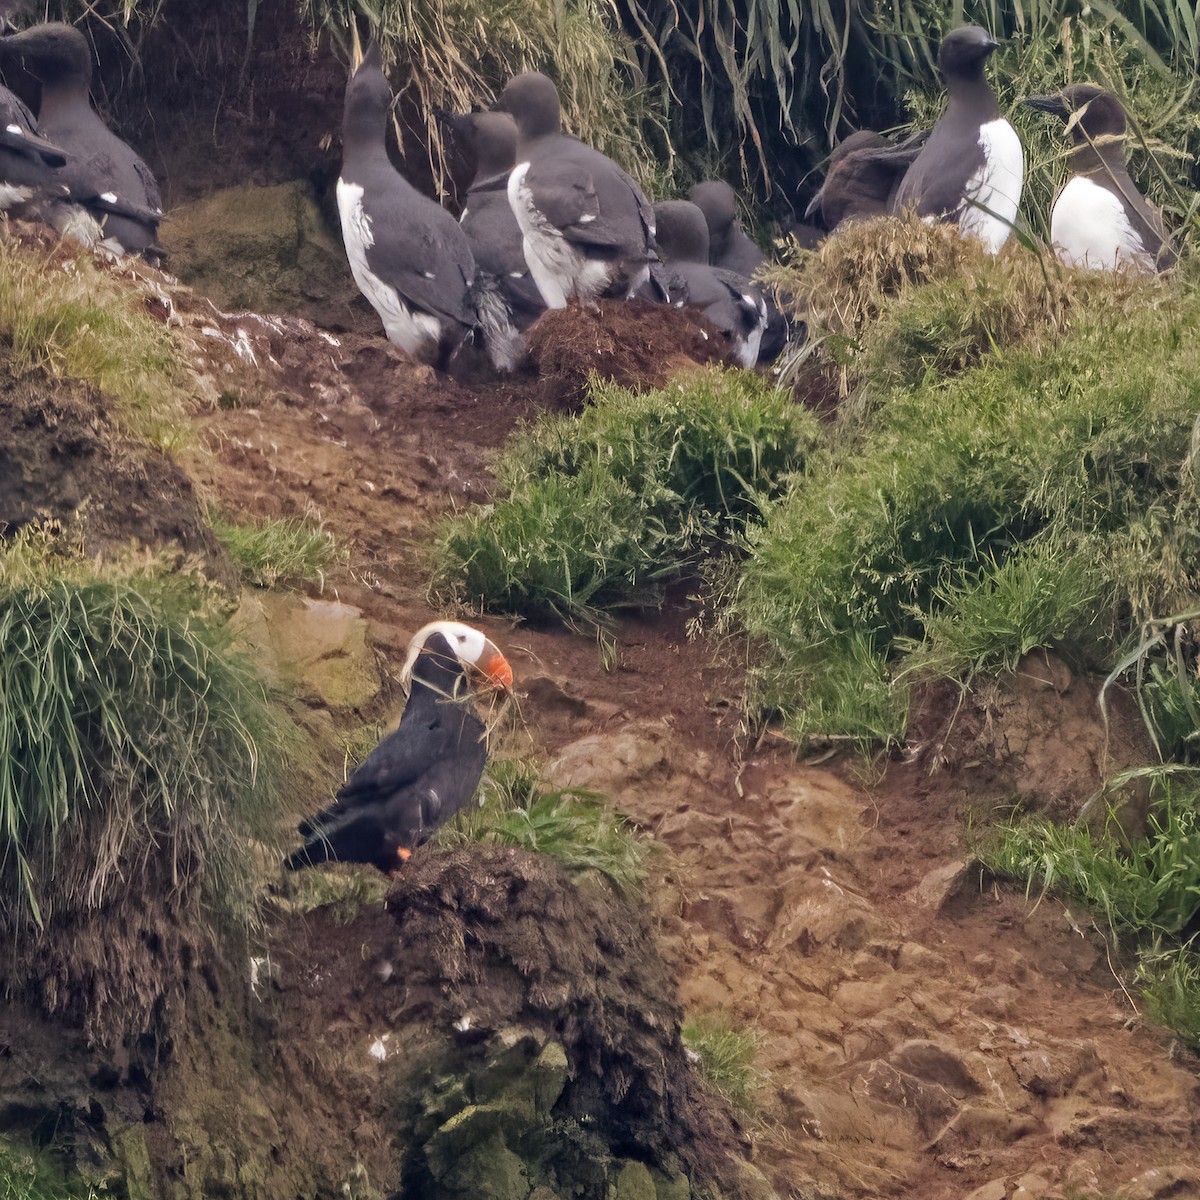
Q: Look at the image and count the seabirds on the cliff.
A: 11